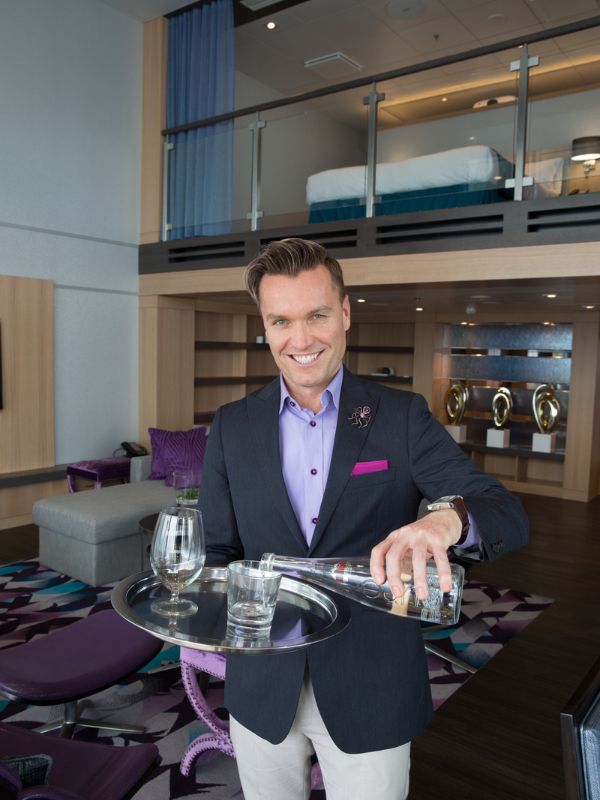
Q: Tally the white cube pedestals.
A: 3